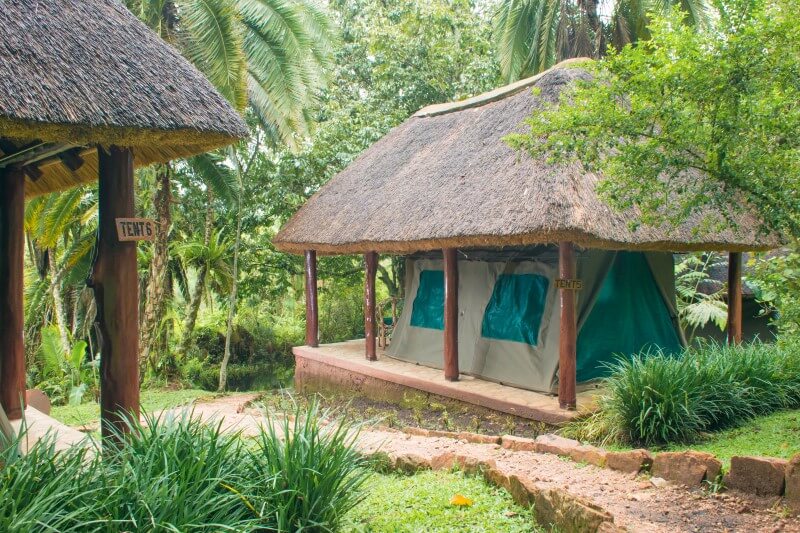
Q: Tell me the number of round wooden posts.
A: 7